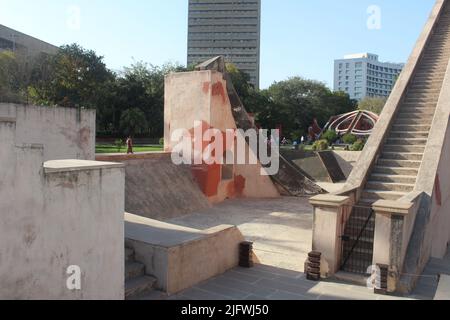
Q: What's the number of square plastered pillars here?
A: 2